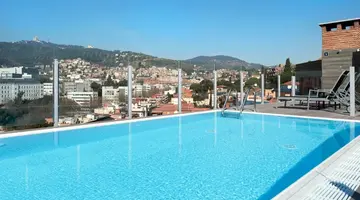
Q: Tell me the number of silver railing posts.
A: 9